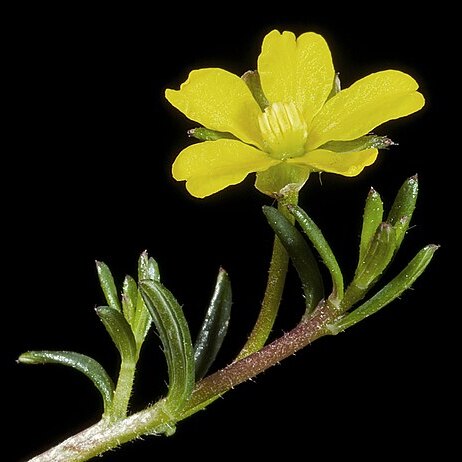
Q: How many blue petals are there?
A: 0